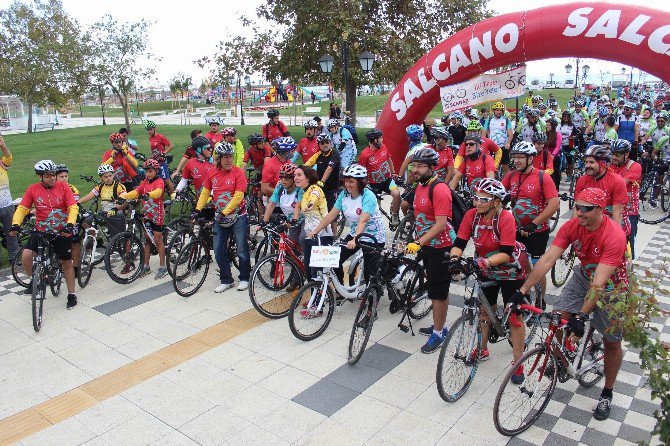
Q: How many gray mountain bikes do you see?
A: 1